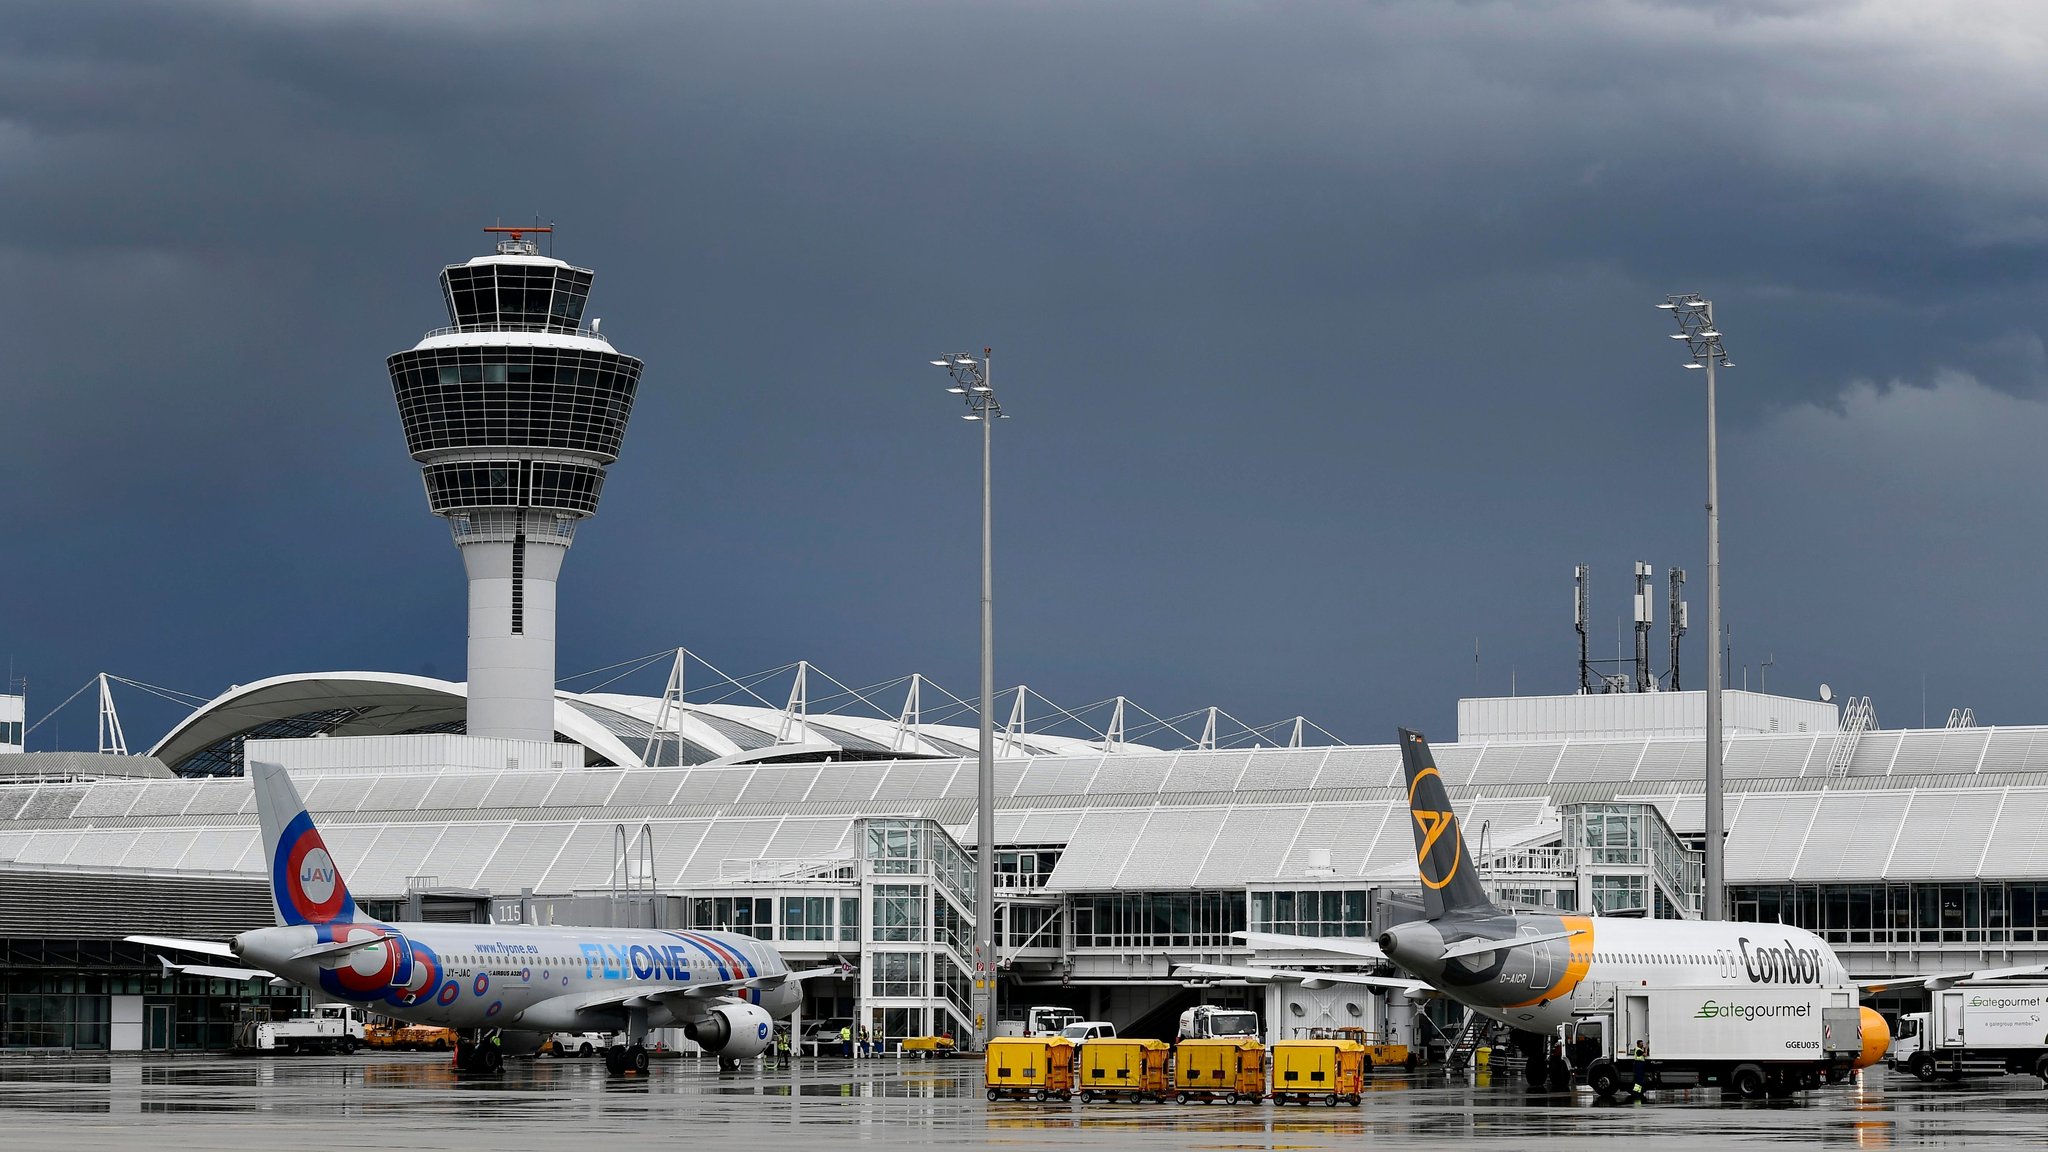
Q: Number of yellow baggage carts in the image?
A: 4